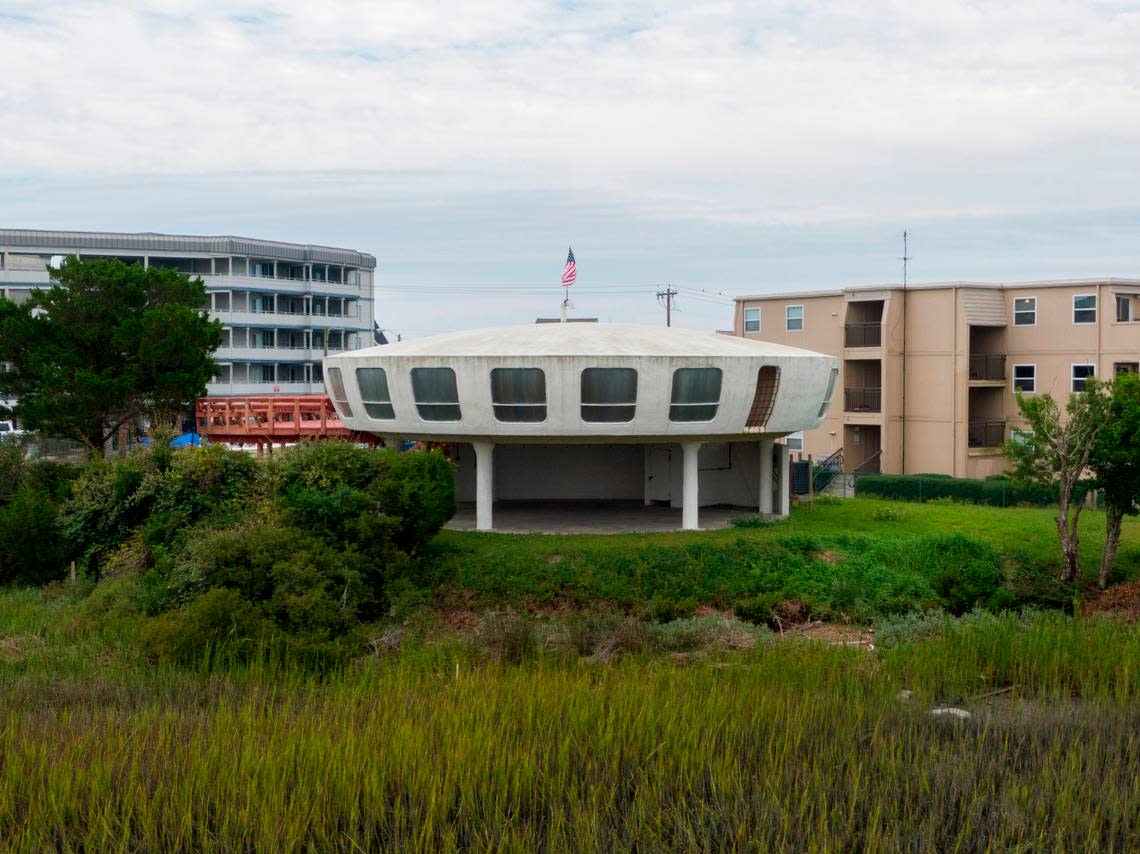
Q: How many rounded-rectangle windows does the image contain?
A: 7